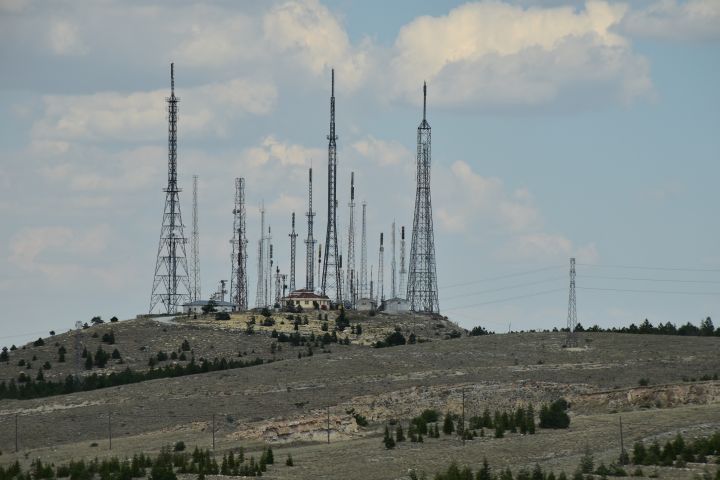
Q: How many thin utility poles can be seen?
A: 6